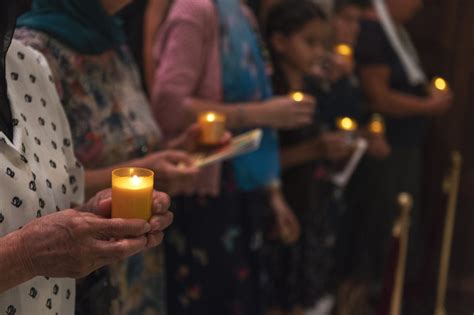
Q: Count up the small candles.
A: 7